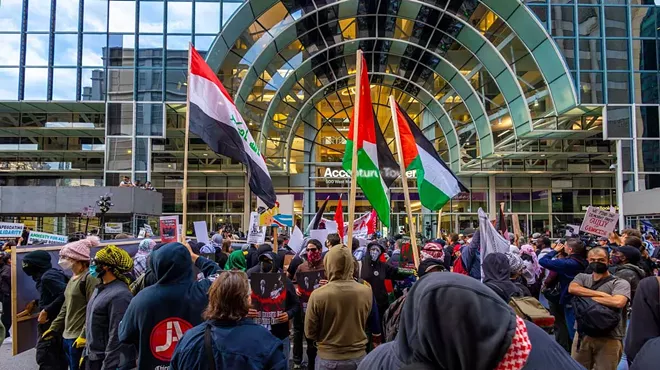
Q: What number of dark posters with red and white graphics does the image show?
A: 2